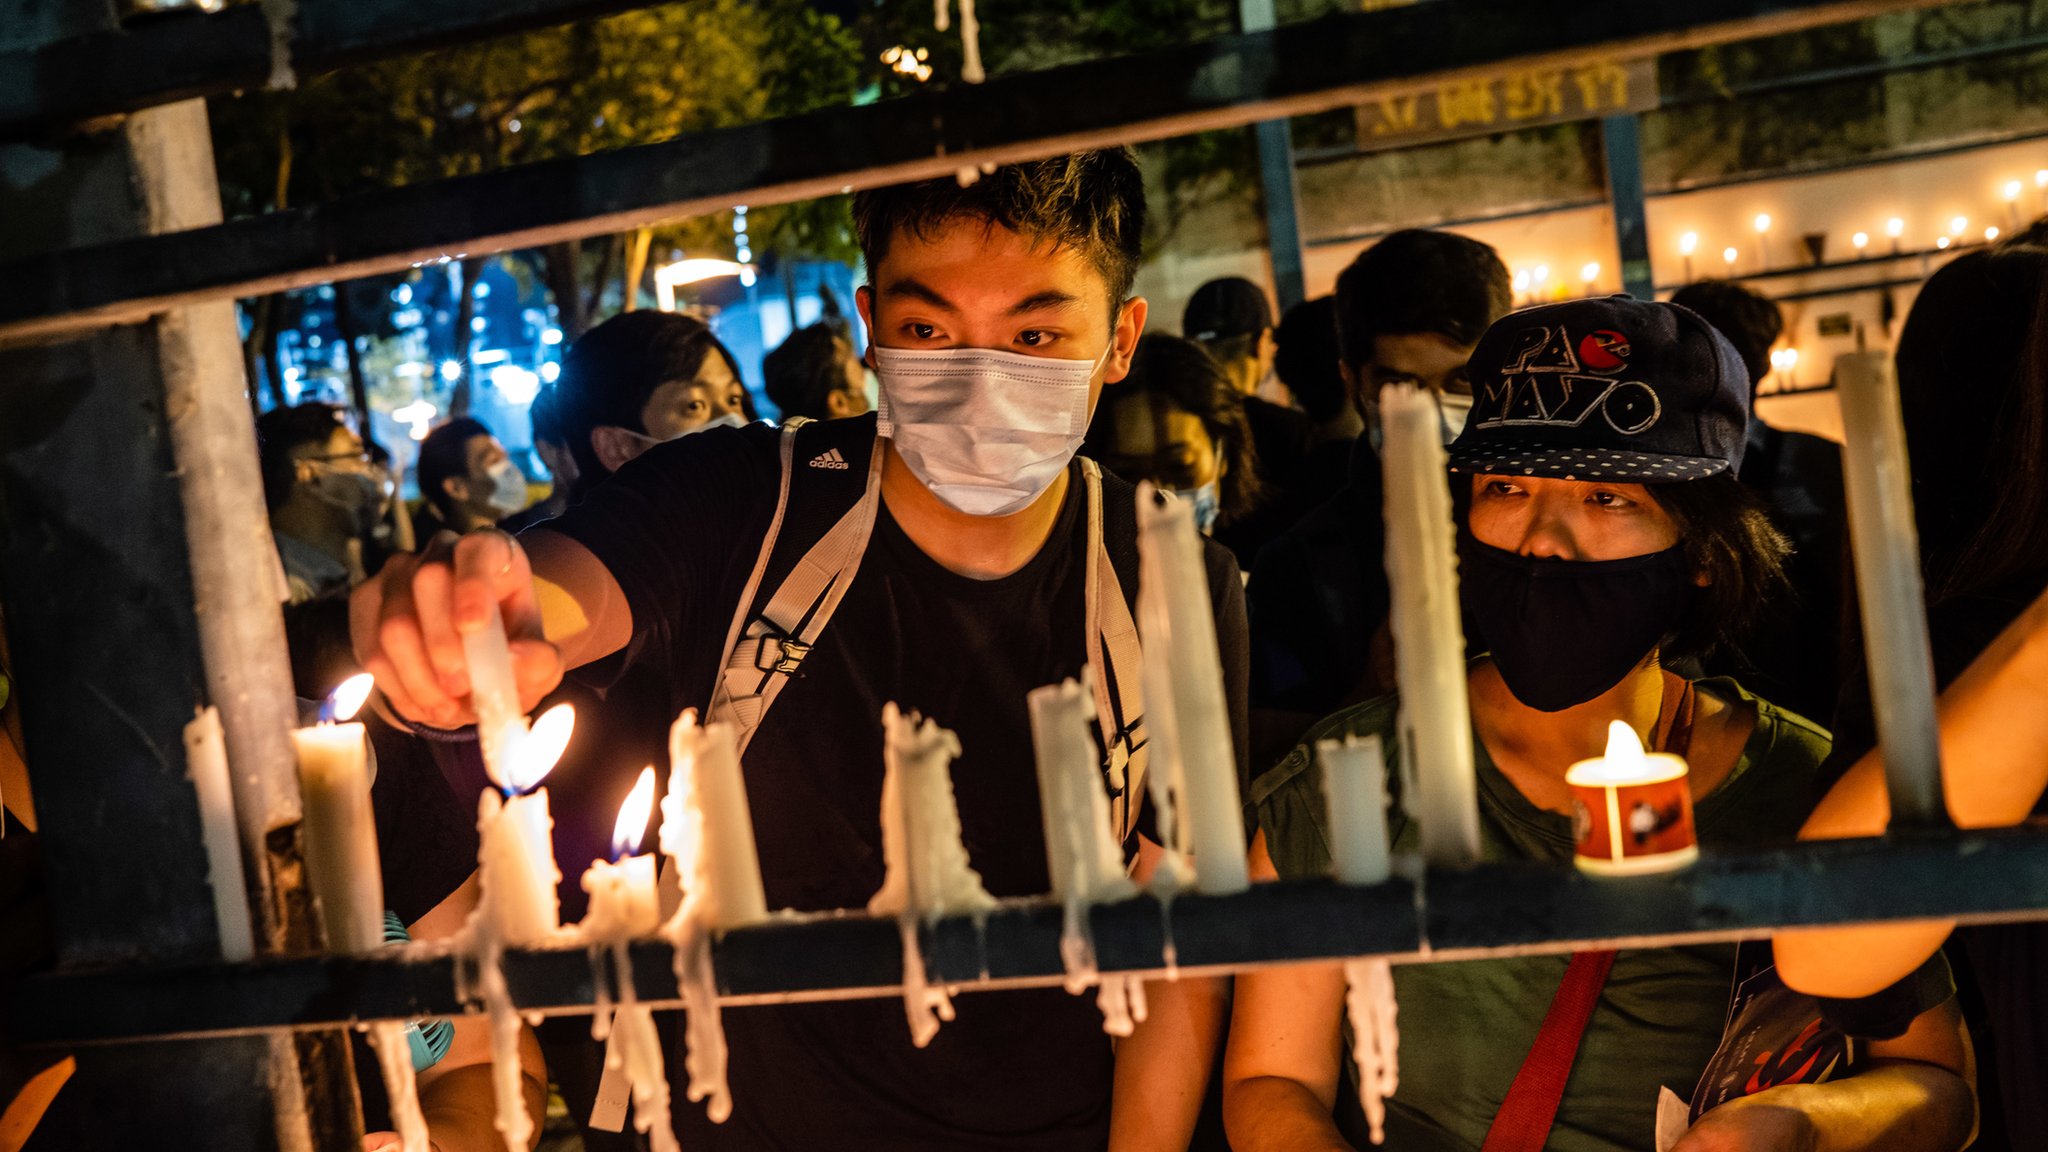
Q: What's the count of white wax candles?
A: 12